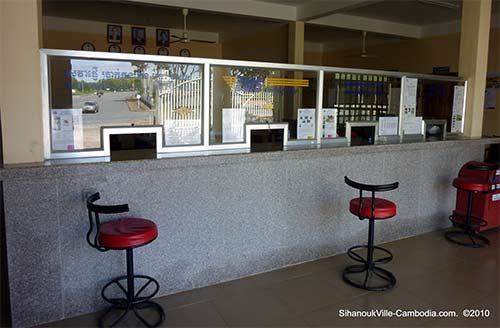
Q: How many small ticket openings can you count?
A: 4